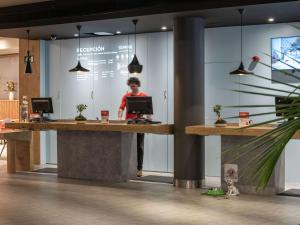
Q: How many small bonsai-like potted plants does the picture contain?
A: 2